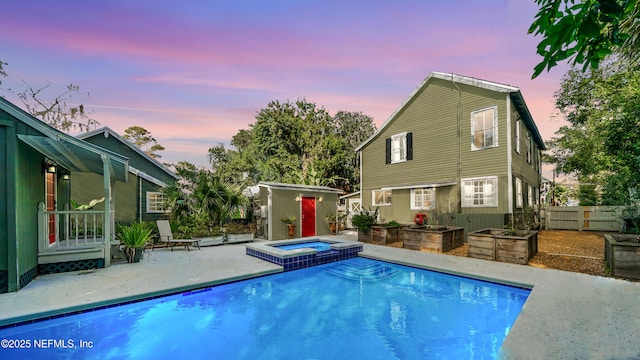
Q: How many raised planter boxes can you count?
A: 4